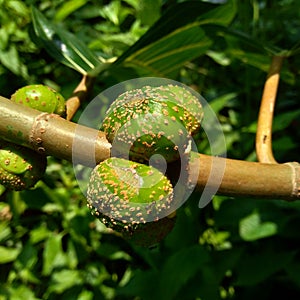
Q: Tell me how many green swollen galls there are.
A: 4